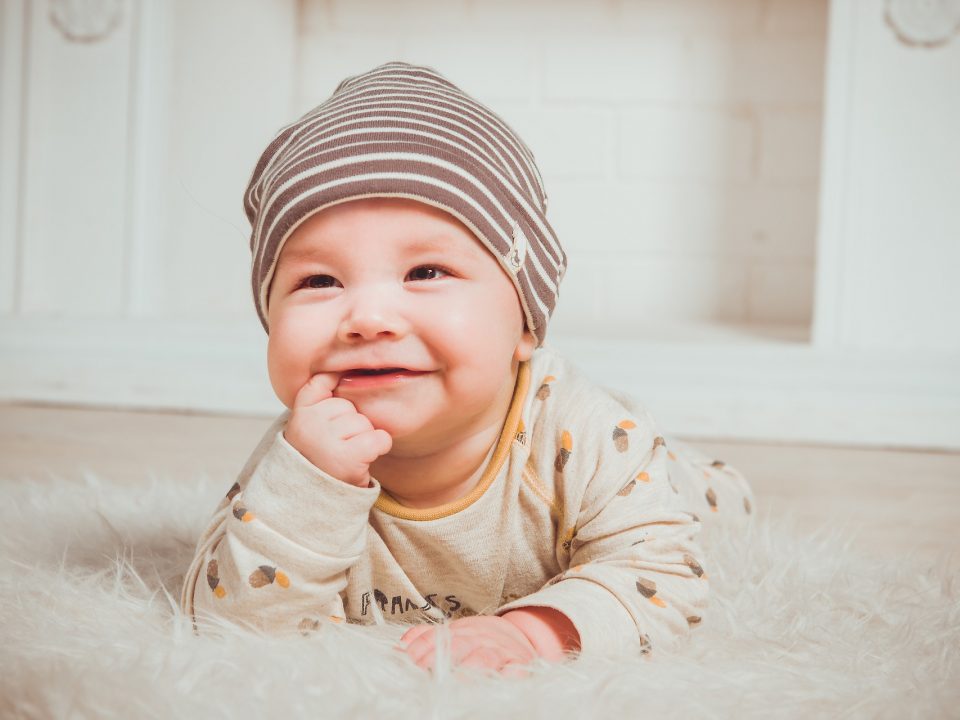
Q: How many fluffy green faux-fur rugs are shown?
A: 0